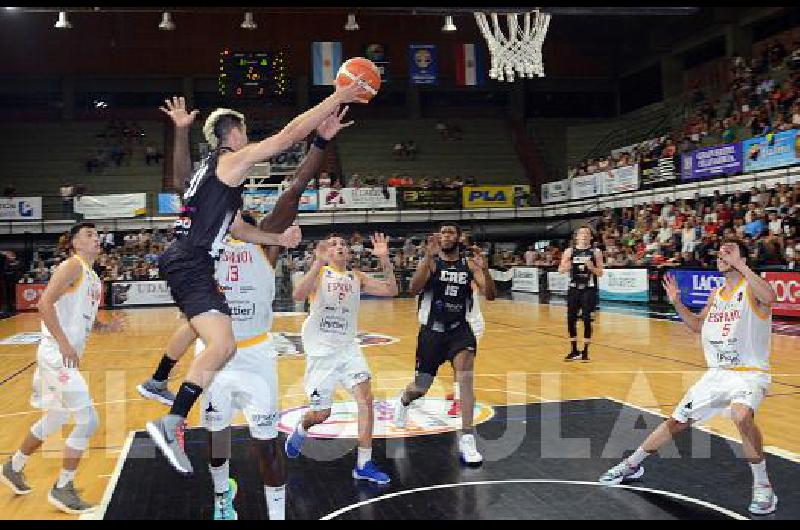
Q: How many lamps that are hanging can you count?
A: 5